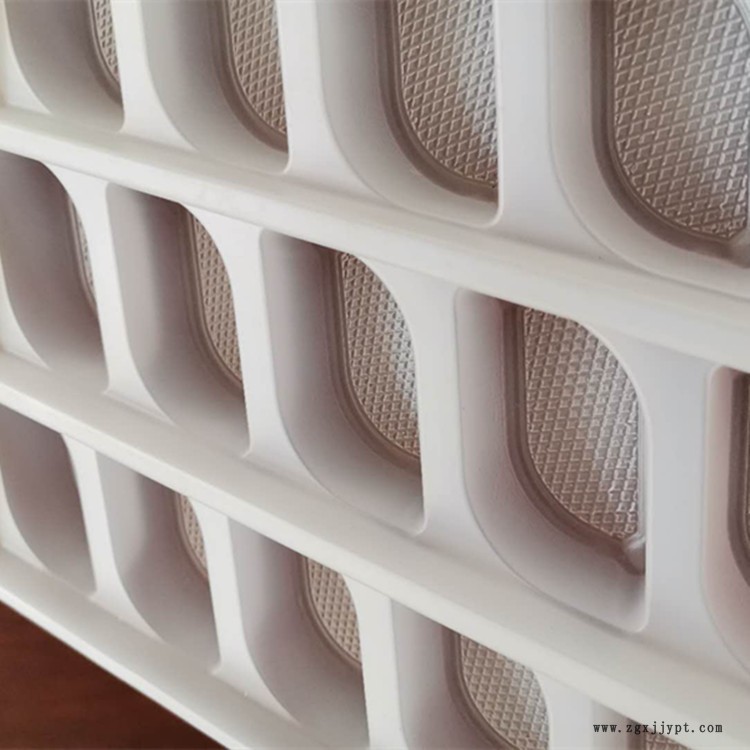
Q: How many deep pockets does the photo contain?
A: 14